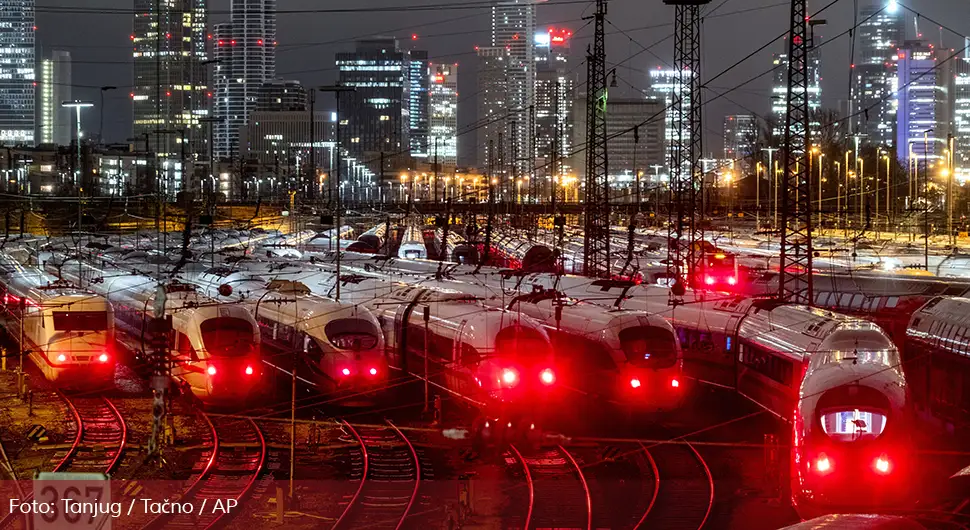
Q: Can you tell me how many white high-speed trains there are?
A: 6